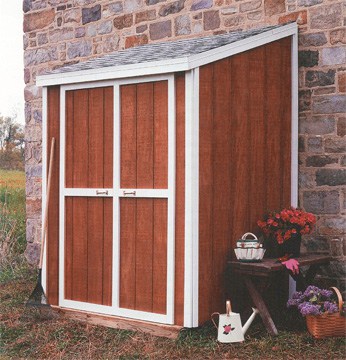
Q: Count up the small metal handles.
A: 2